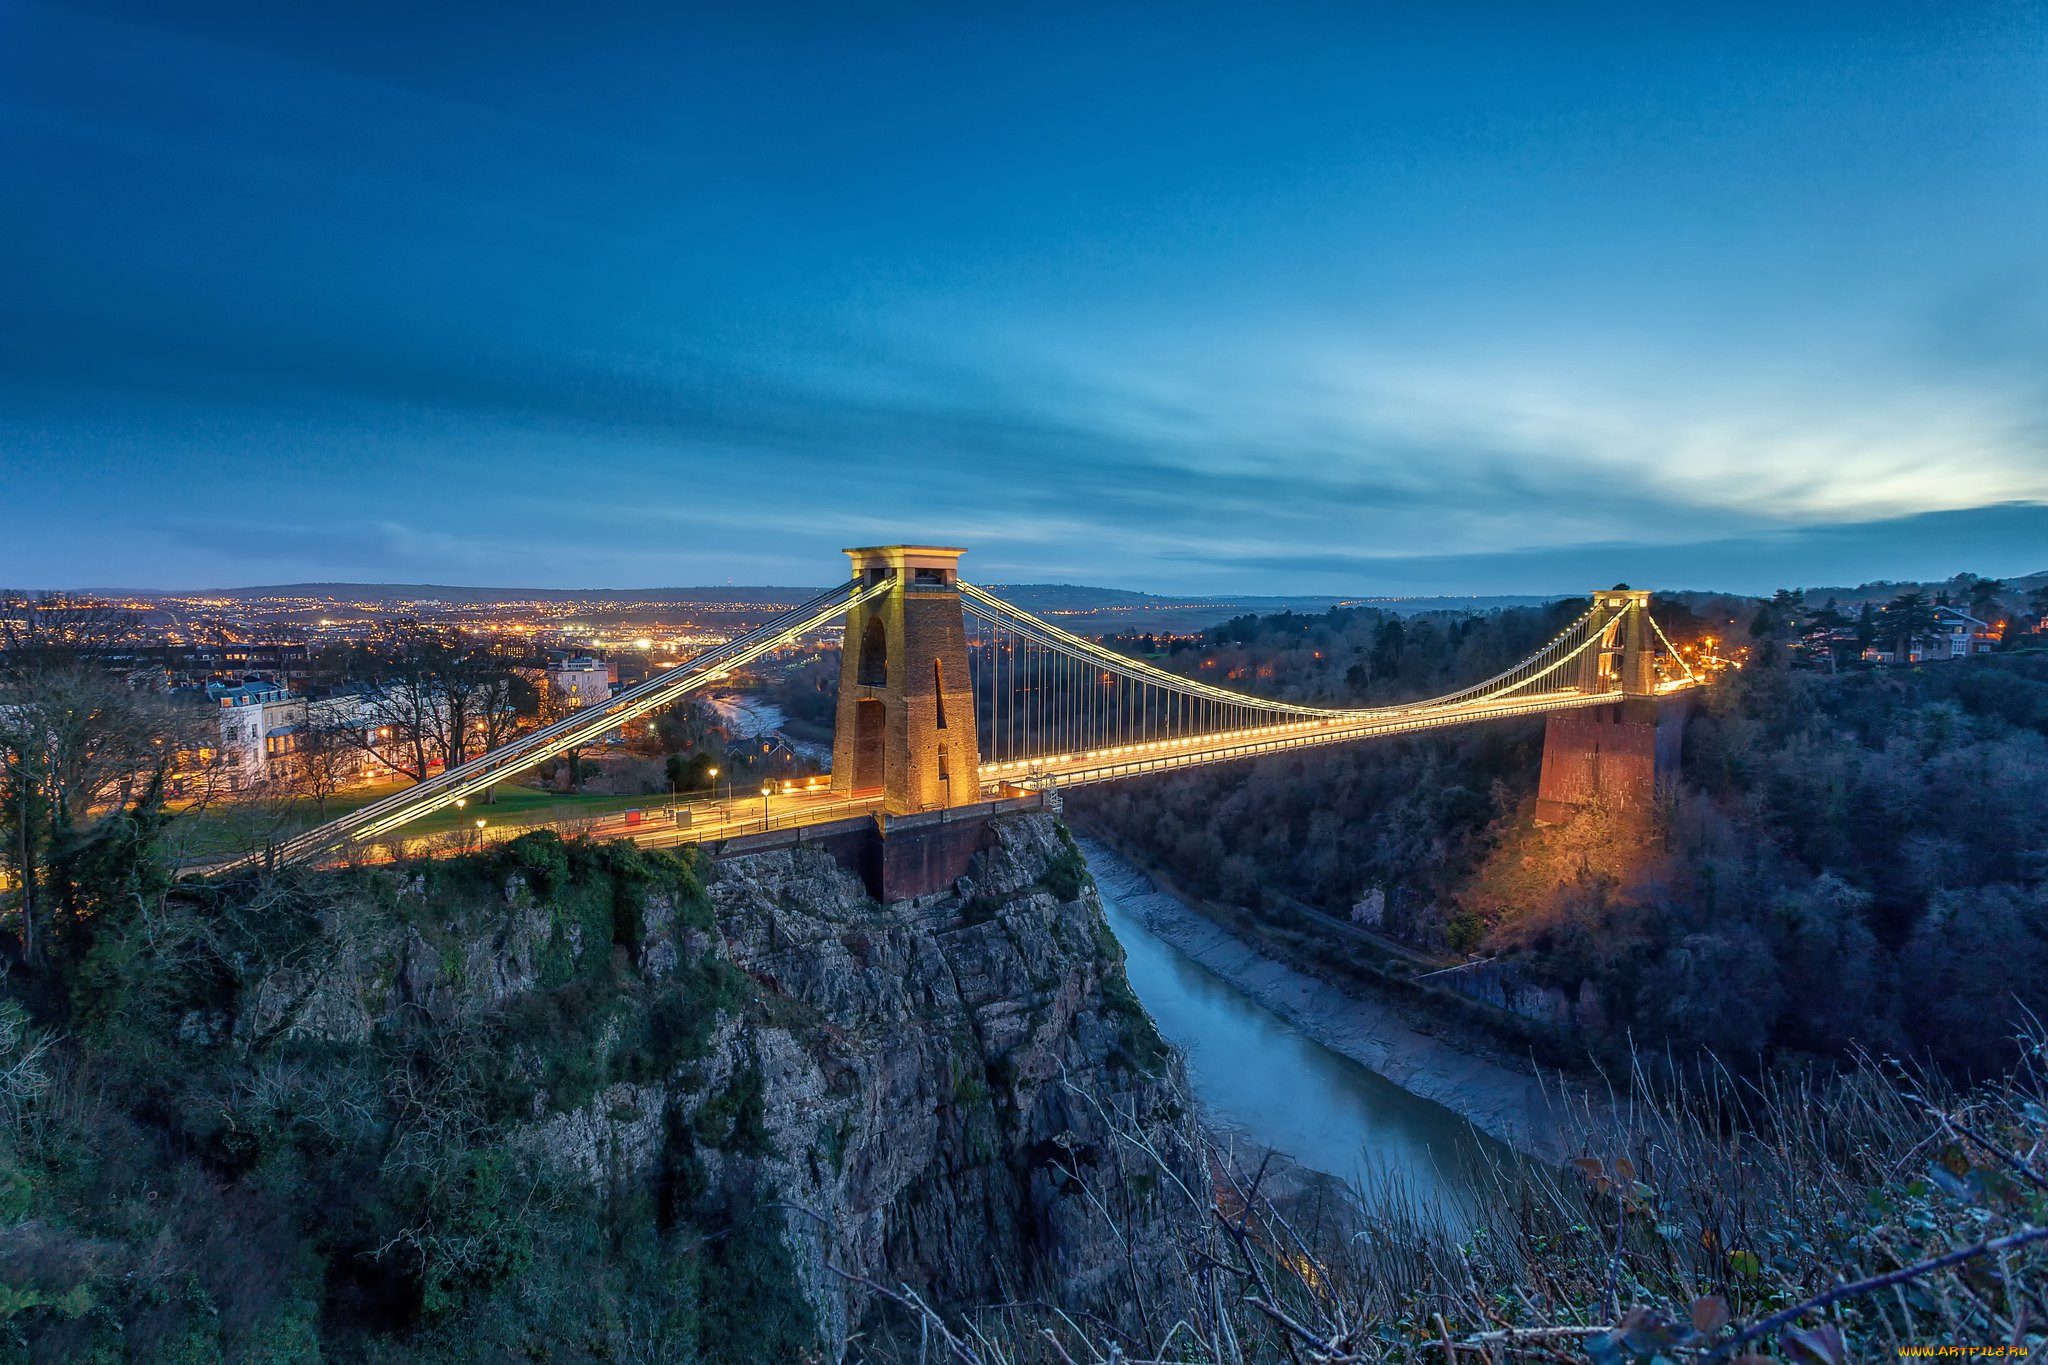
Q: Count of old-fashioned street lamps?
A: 4